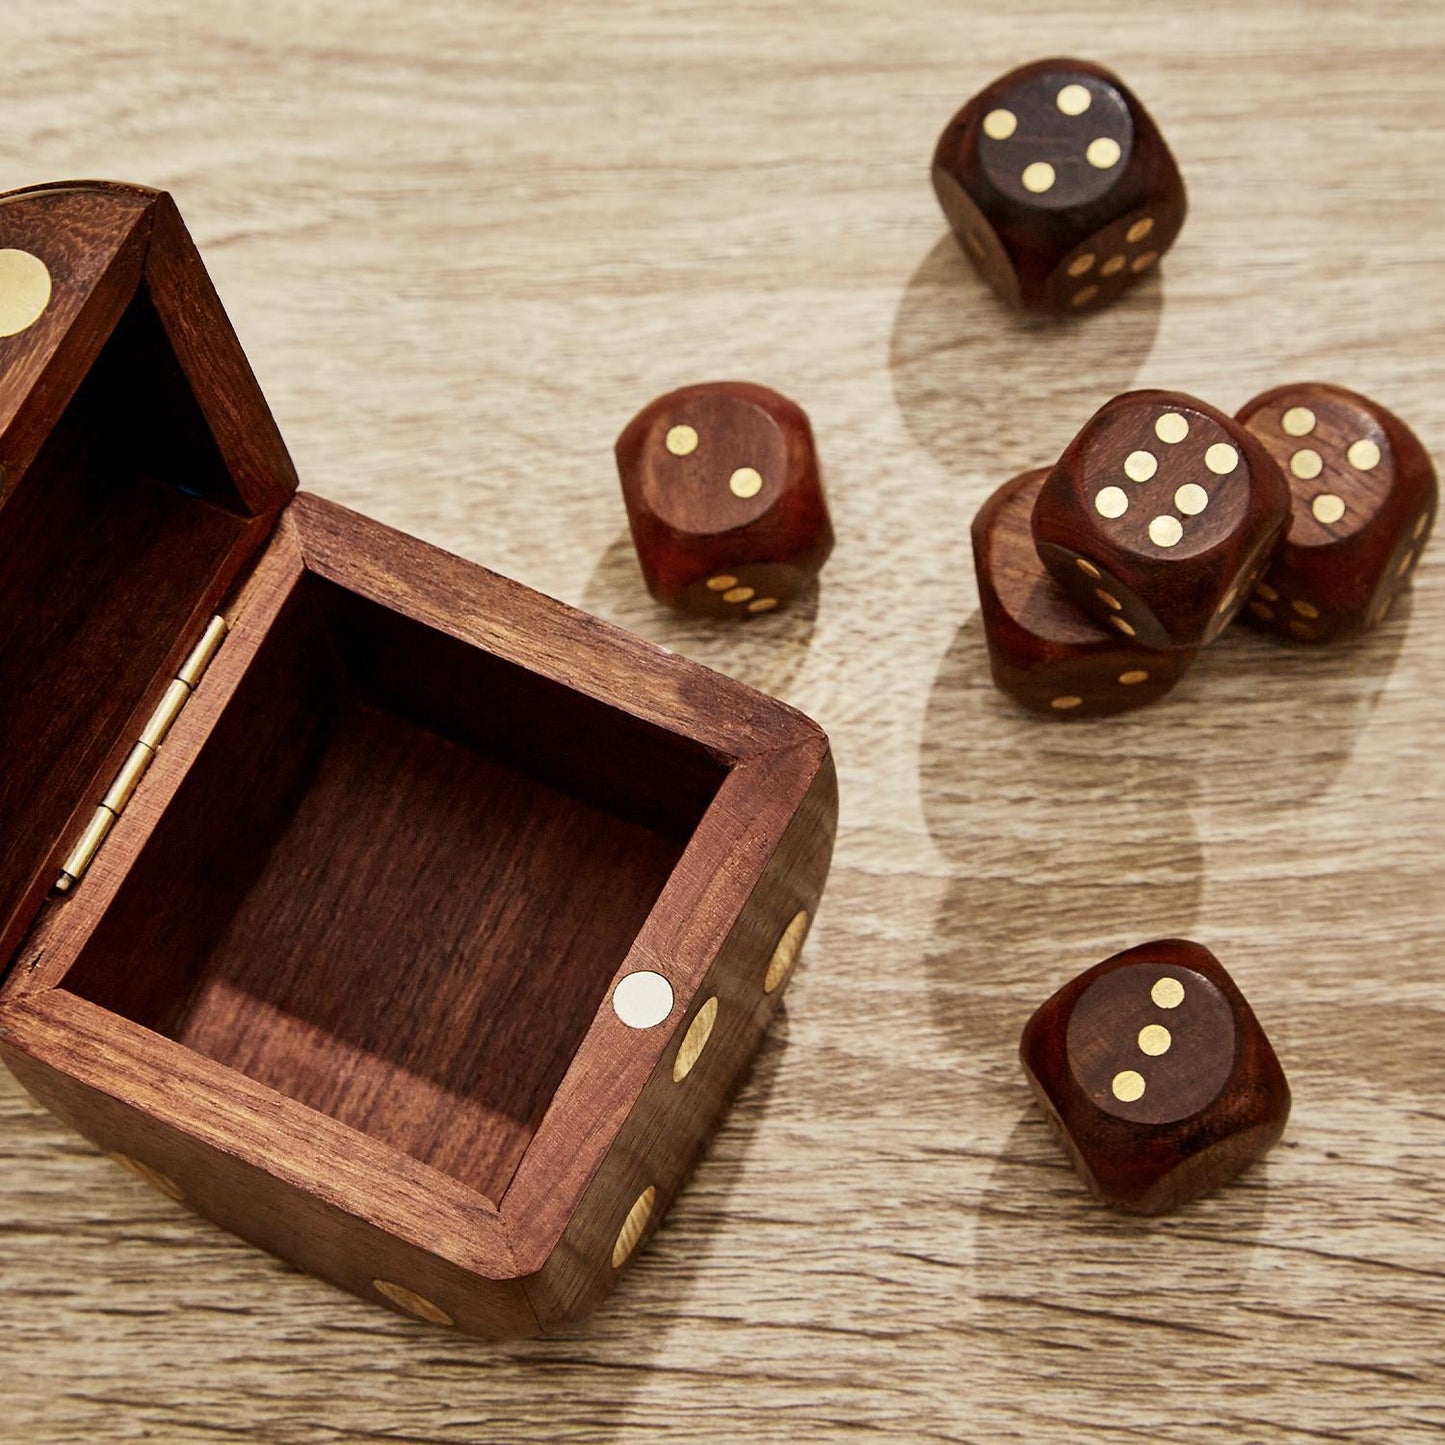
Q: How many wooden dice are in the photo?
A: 6